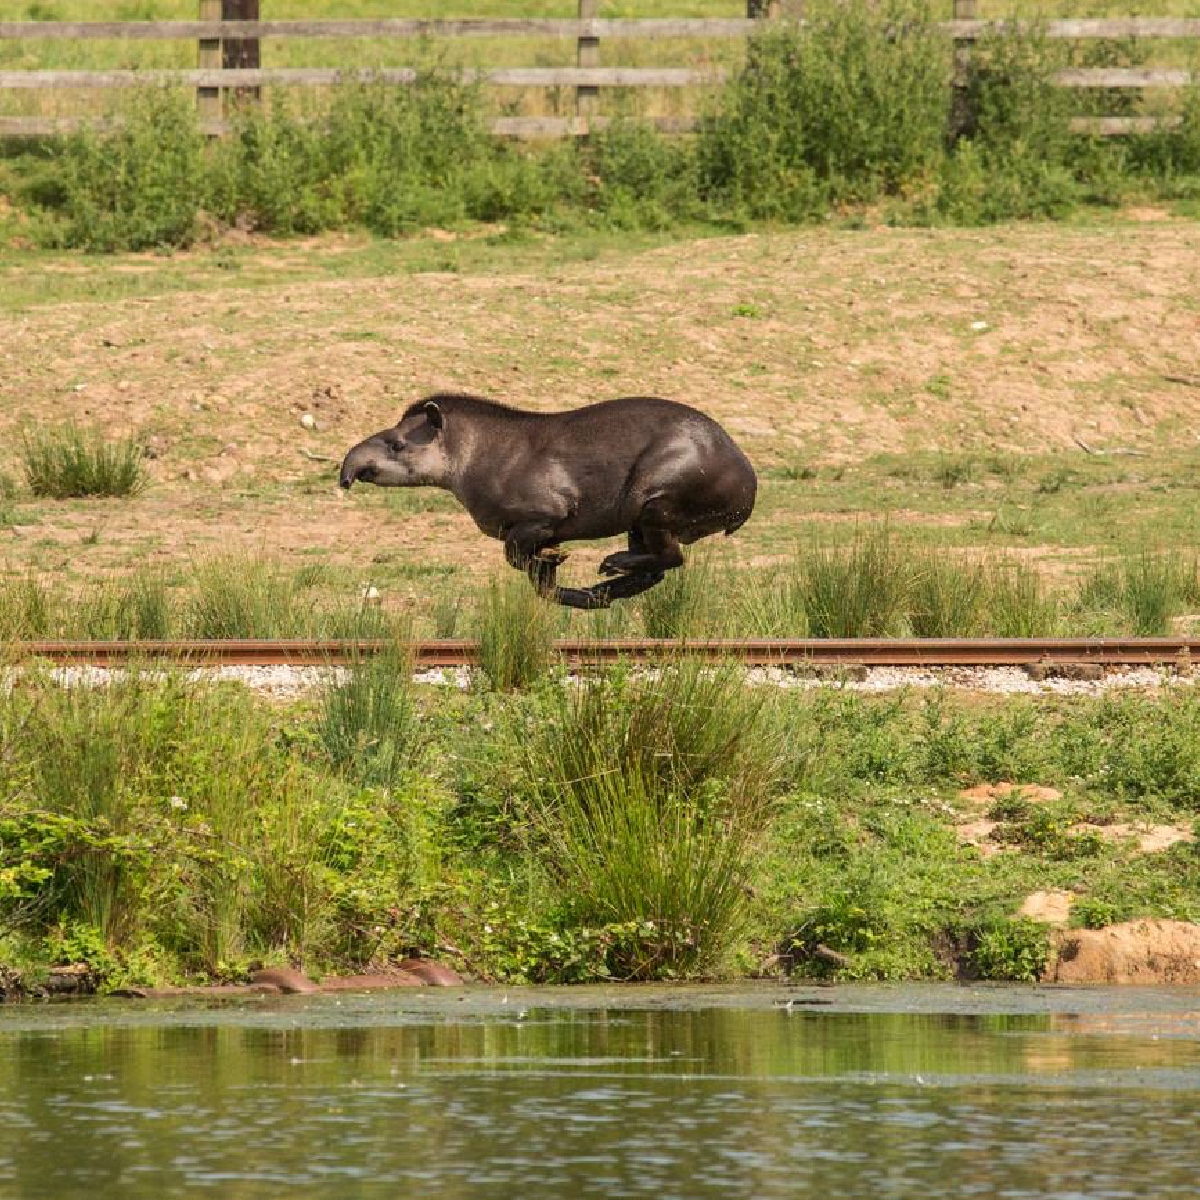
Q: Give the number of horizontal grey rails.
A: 3